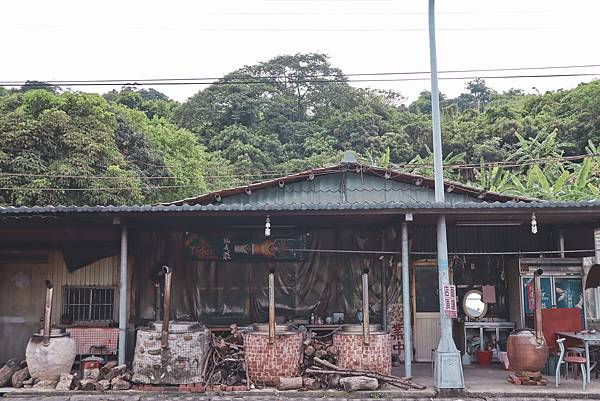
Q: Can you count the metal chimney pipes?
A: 5